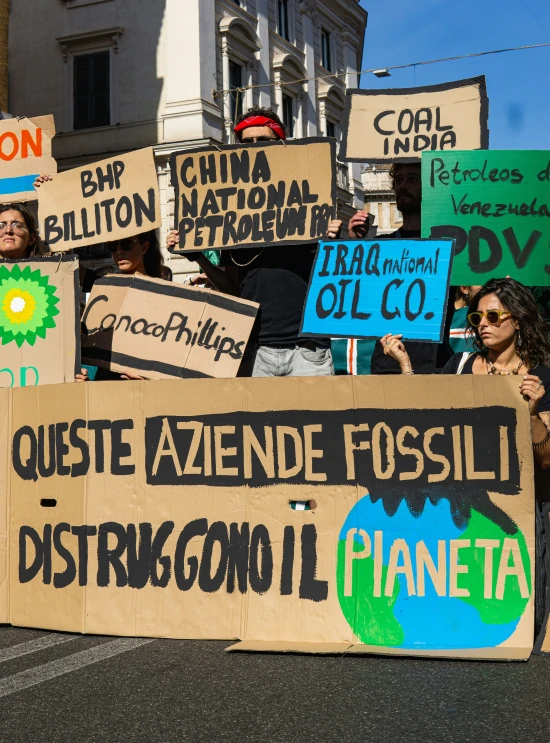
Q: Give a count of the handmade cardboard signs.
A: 9